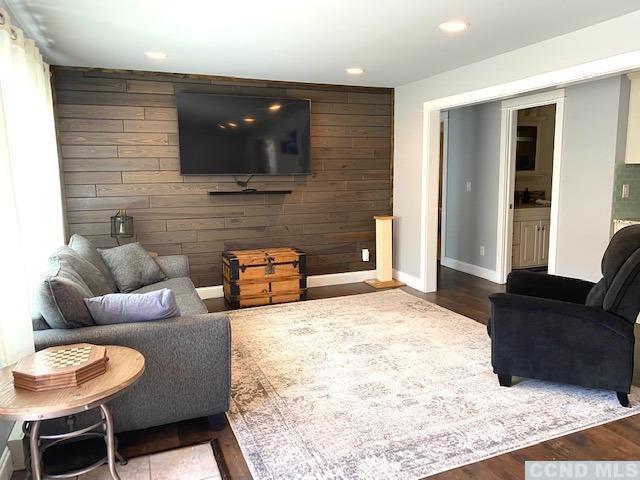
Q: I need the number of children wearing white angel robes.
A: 0